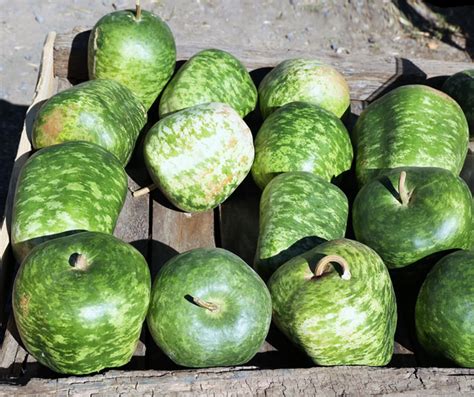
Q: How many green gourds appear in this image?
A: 15